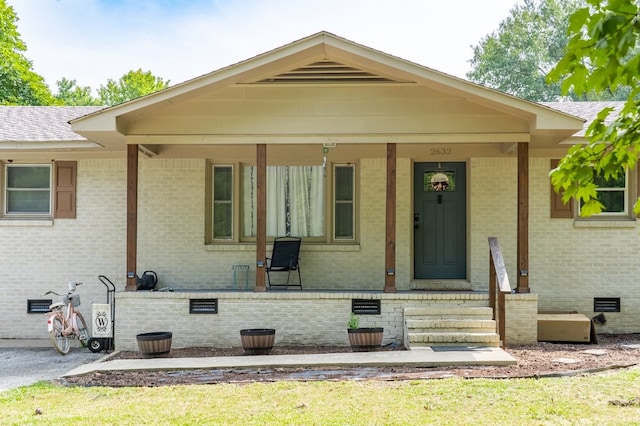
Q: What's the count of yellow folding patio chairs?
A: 0